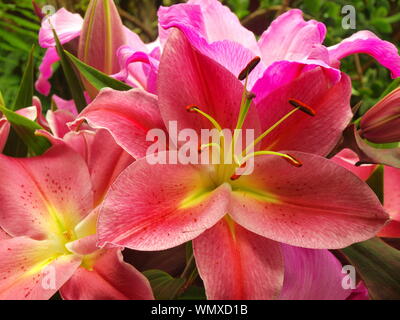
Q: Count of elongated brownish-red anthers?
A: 6